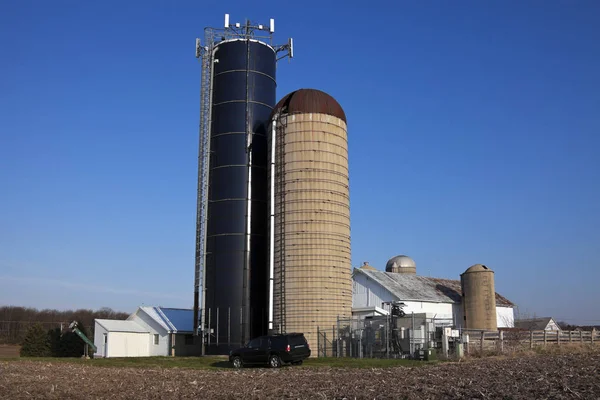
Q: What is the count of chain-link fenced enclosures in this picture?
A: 1